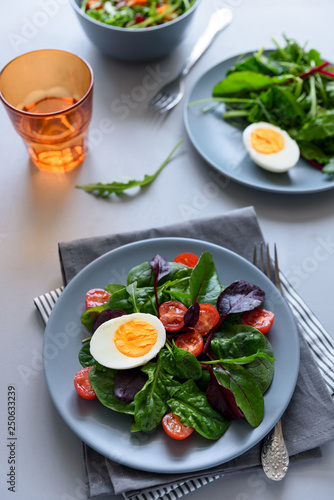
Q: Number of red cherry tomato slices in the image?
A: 8